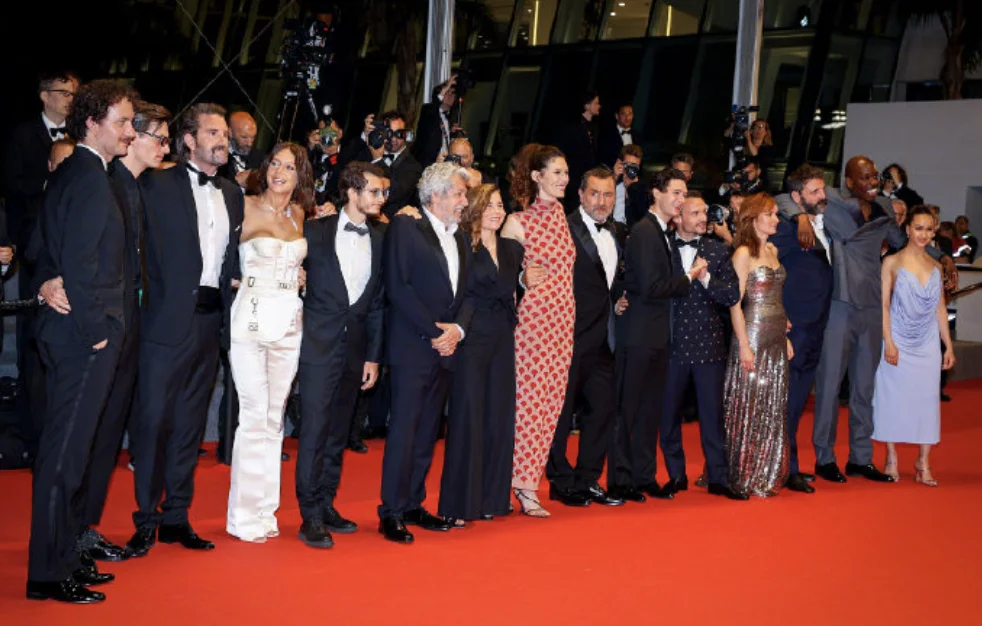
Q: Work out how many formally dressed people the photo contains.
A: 15